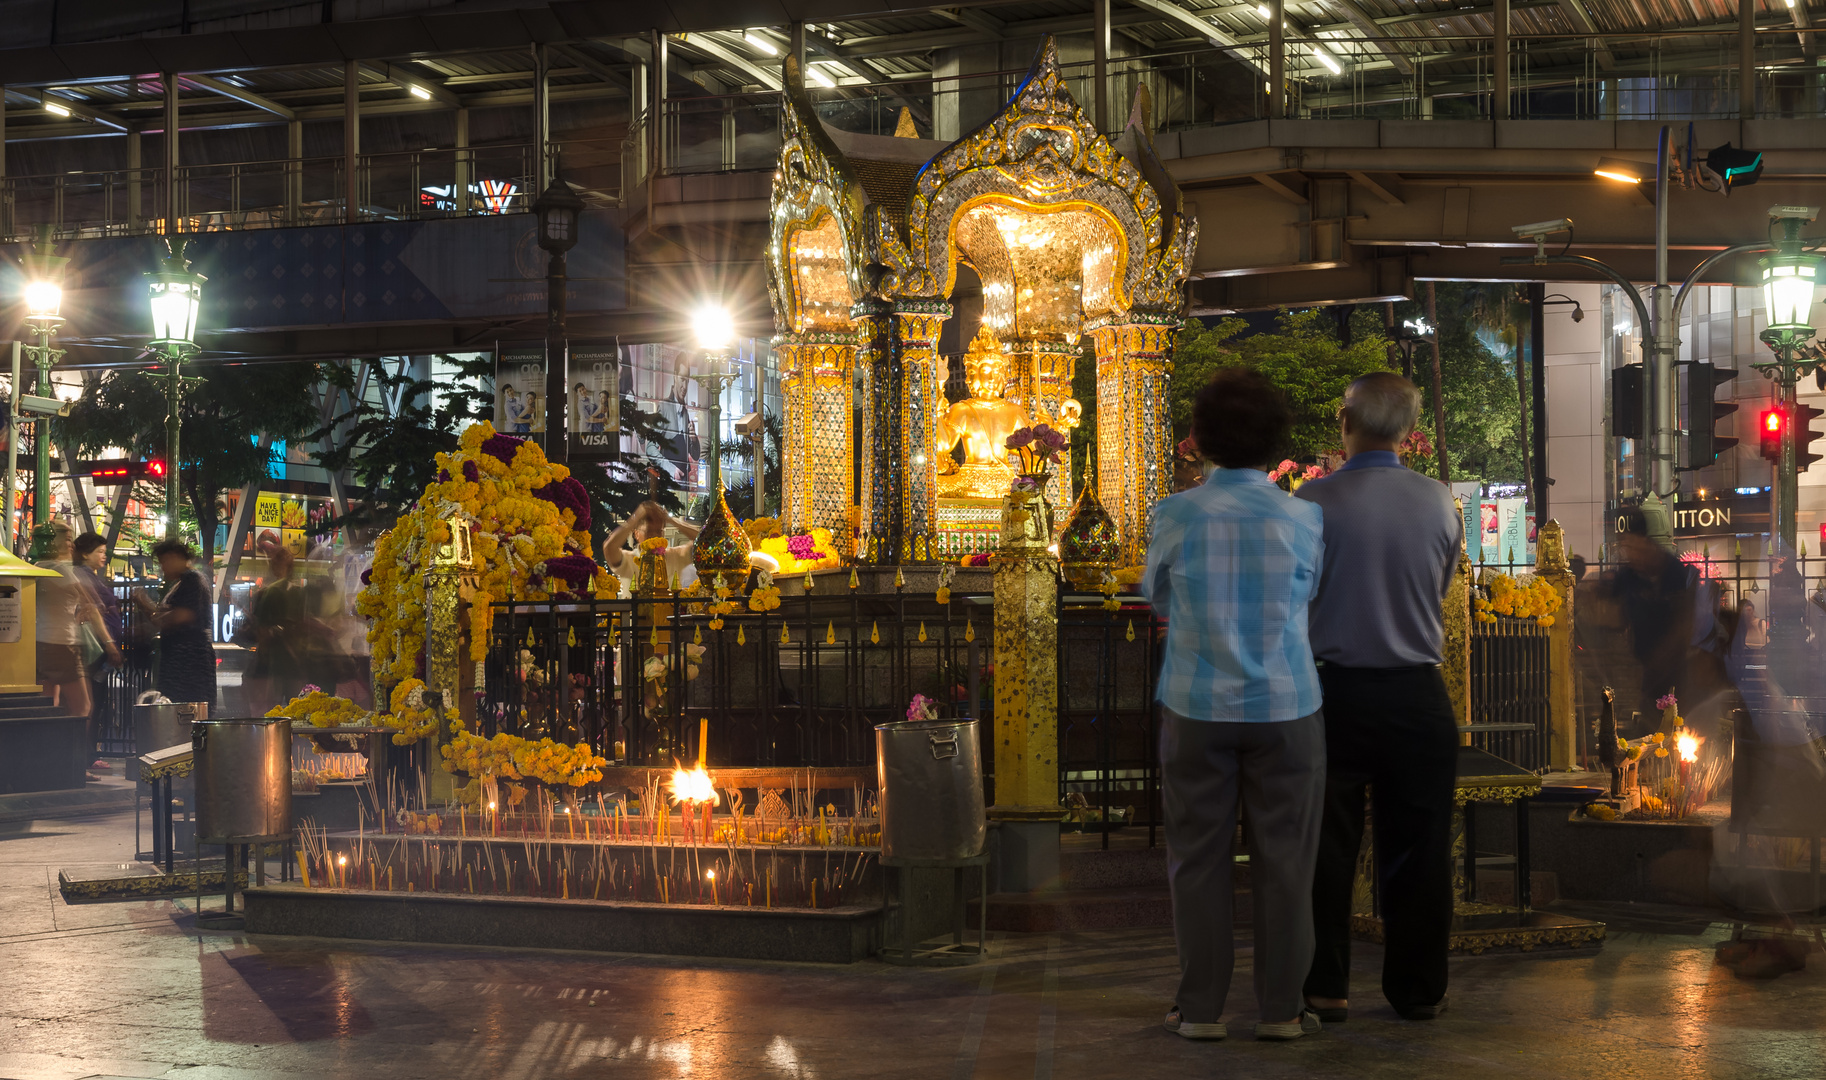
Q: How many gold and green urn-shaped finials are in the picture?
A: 2